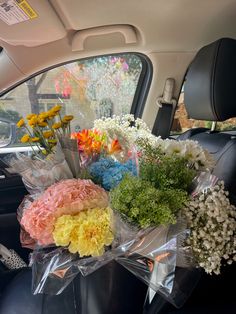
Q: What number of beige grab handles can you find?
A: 1